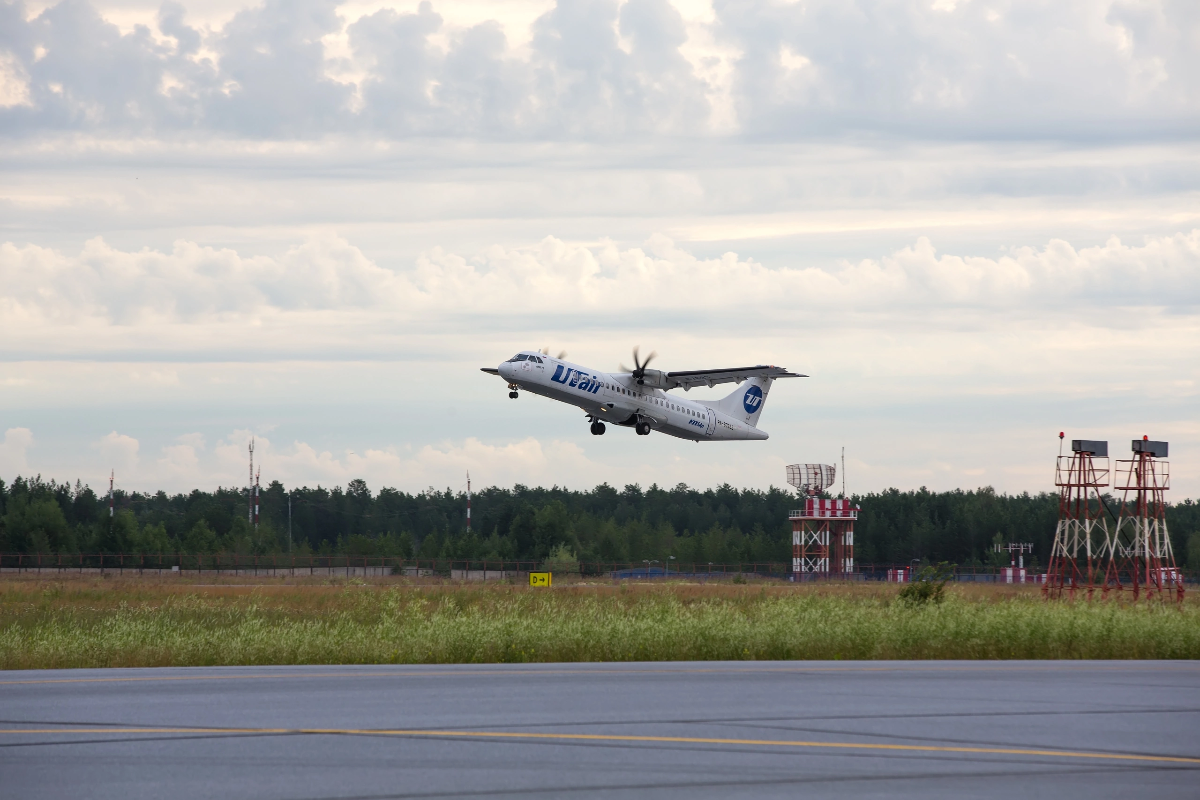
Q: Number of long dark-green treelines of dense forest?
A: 1